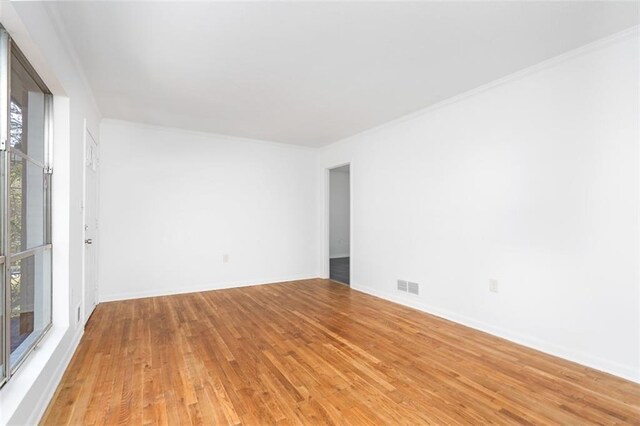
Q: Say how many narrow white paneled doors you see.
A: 1